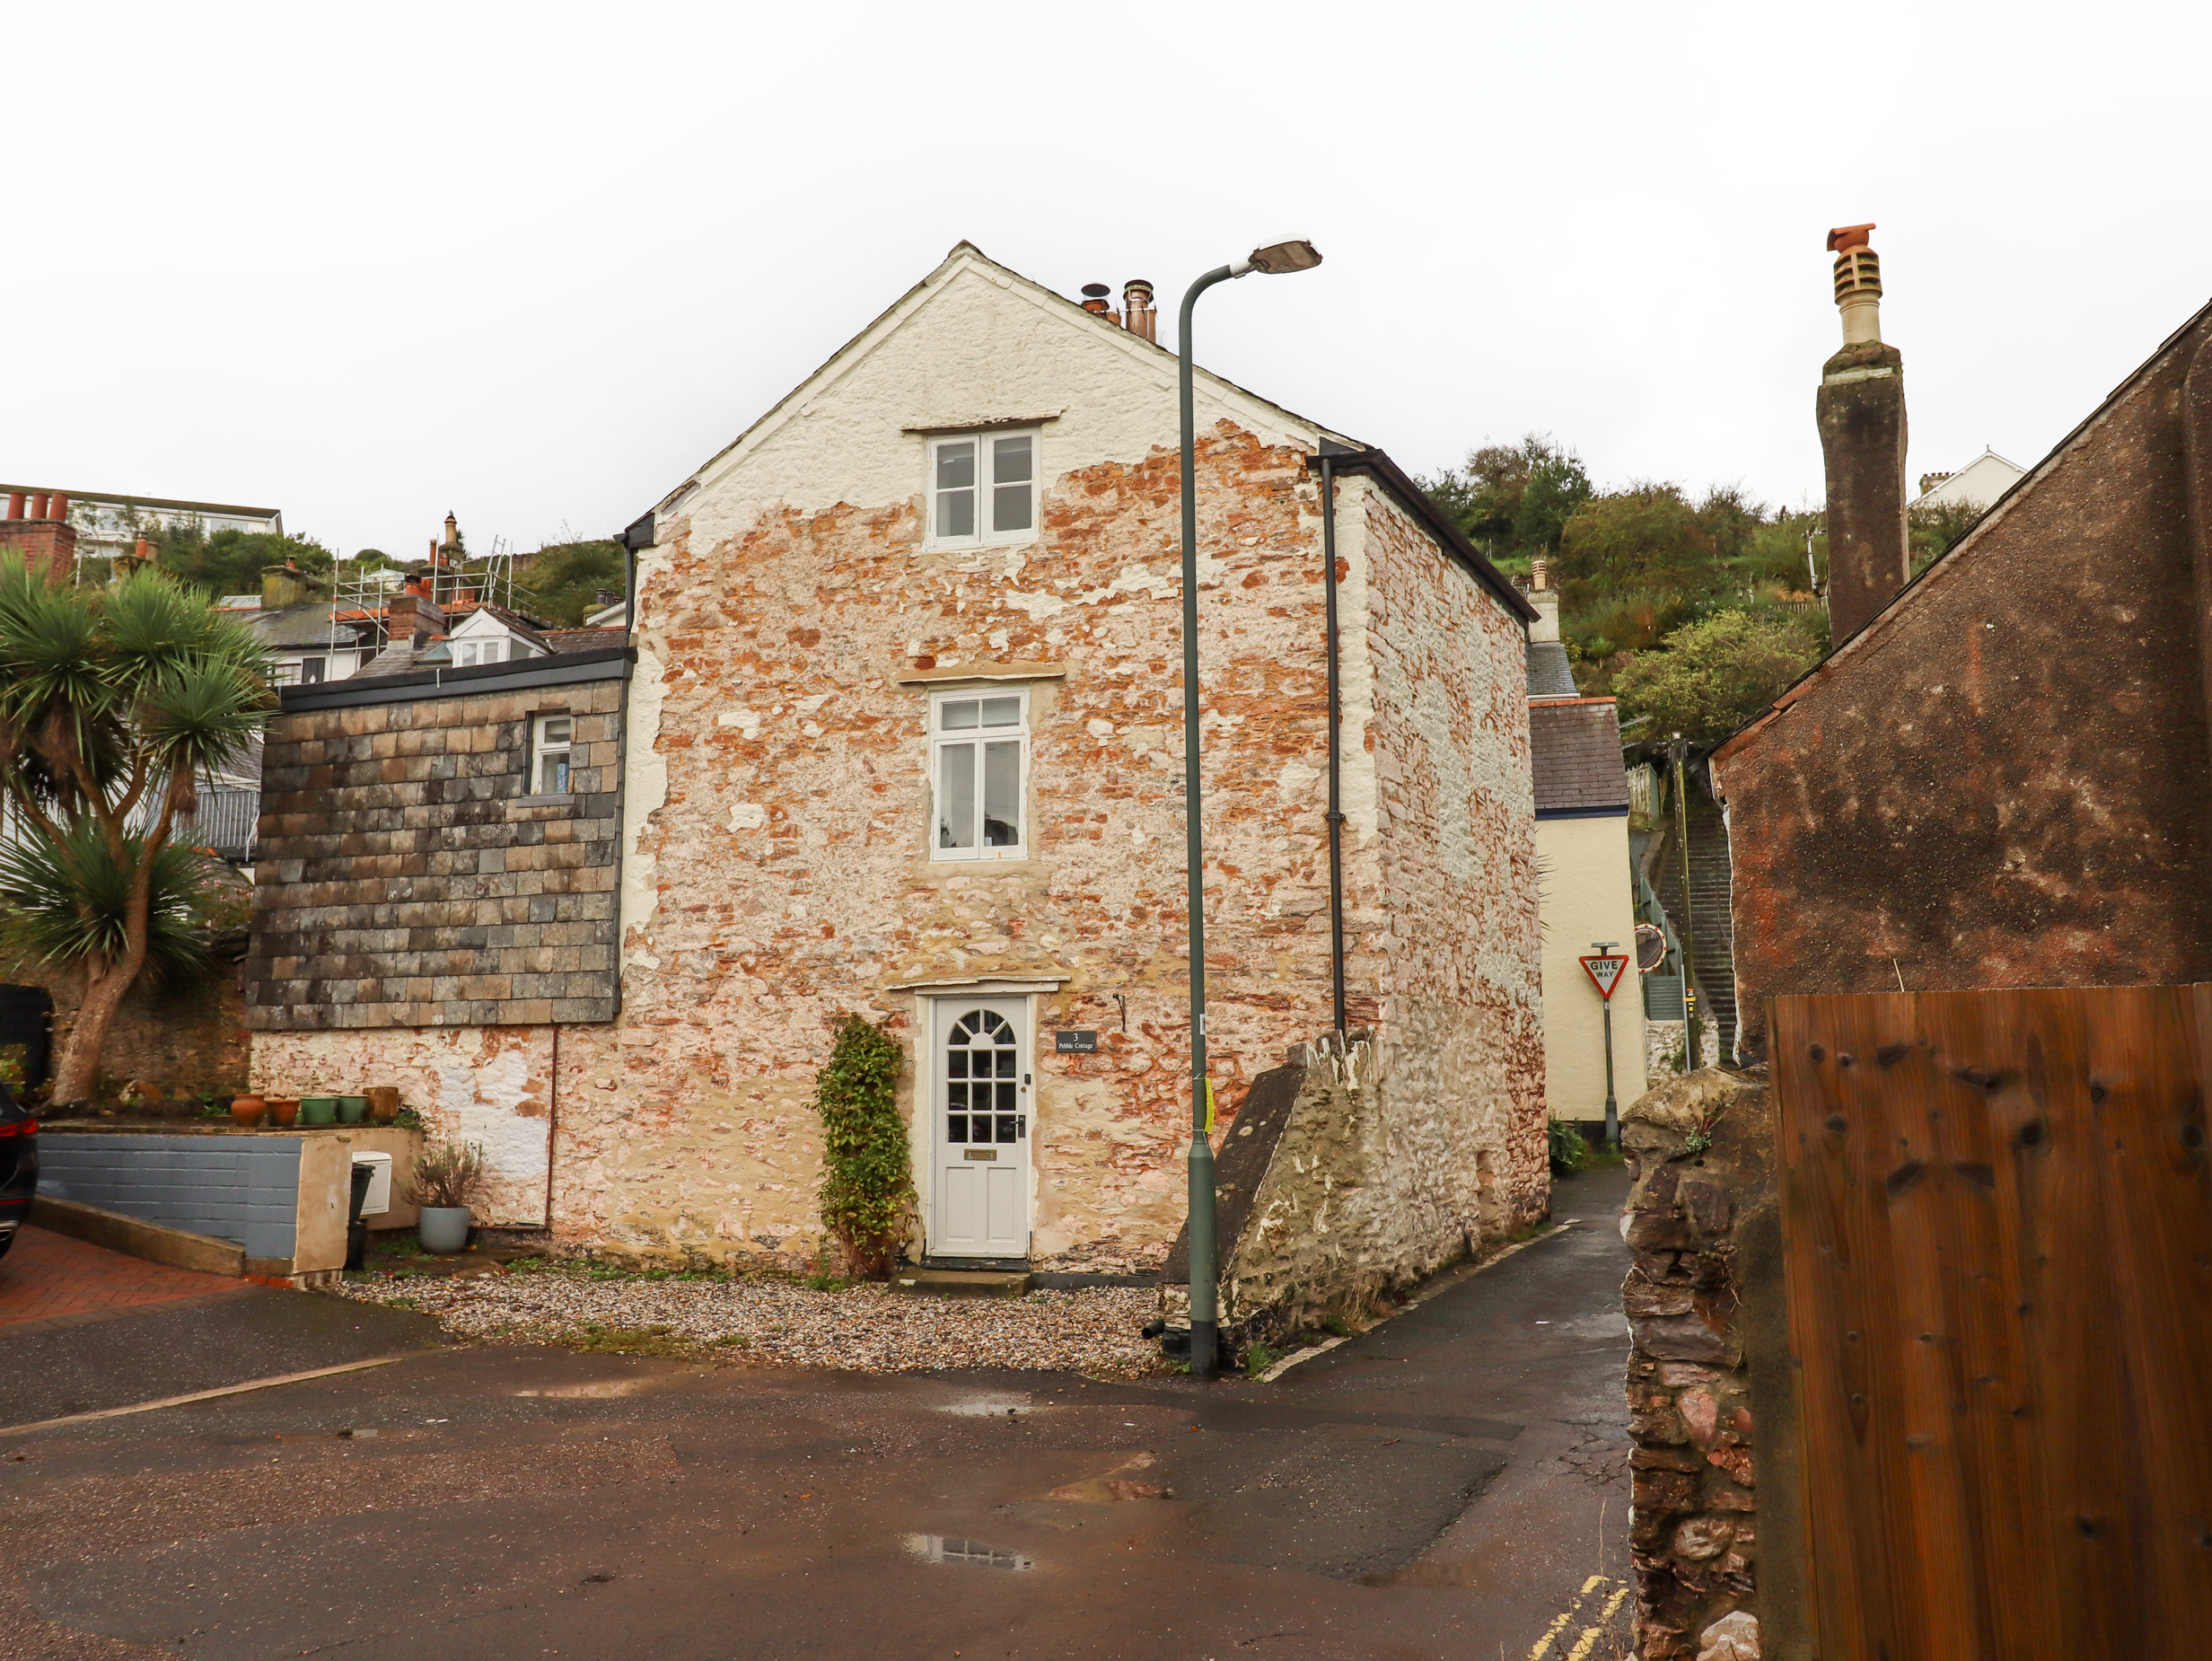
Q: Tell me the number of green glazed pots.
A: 2